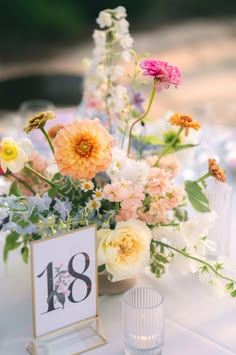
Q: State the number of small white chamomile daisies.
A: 3